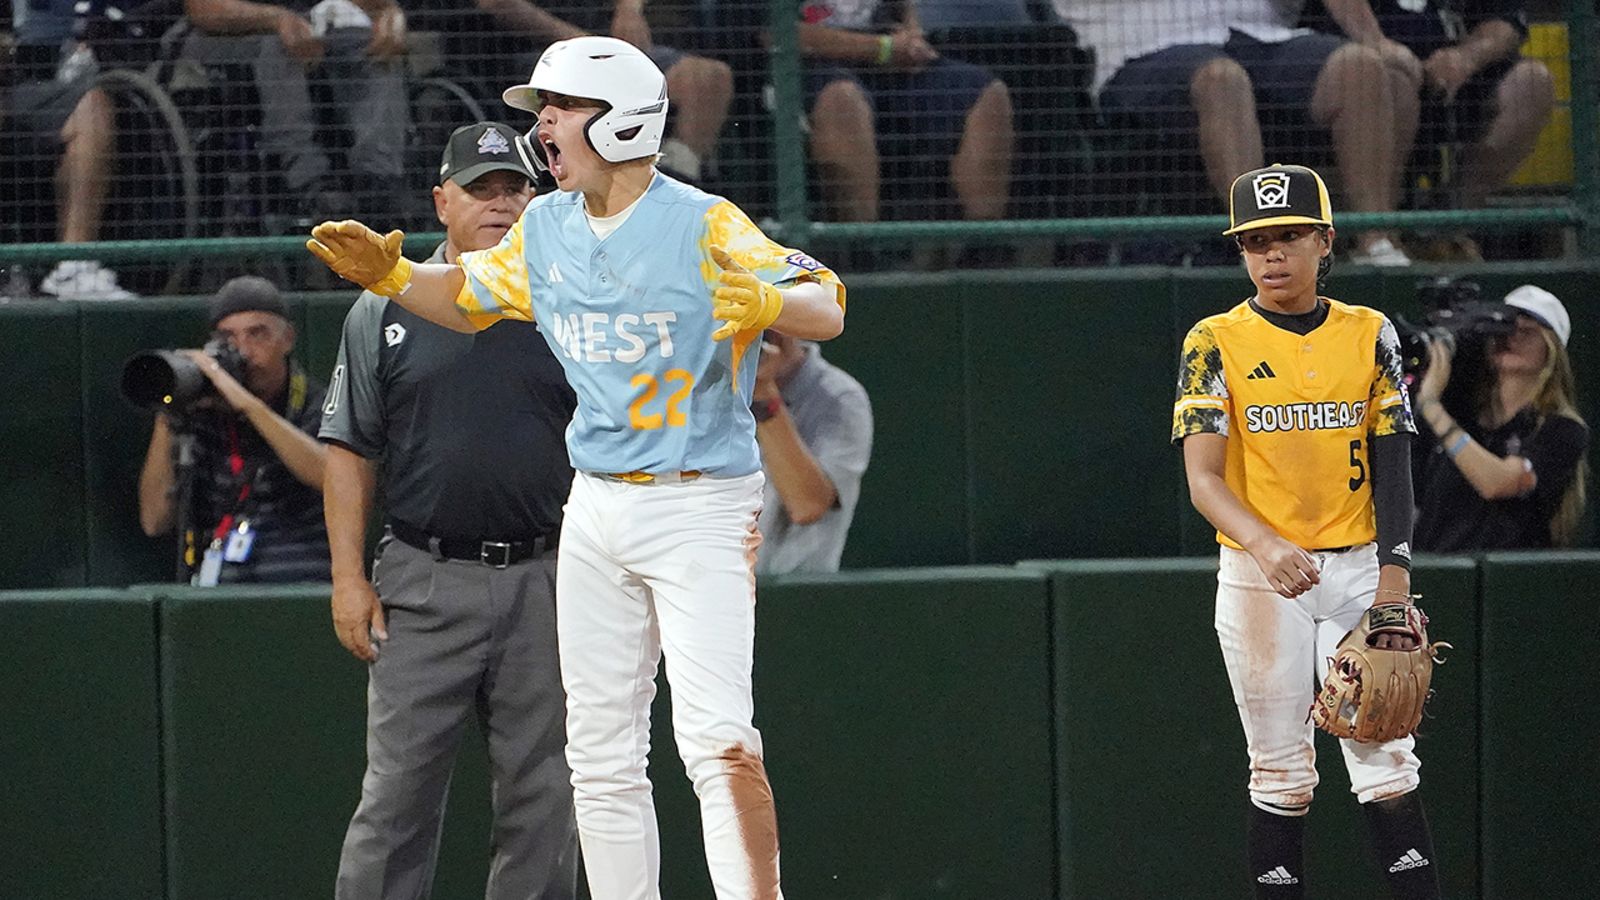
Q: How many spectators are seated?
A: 6